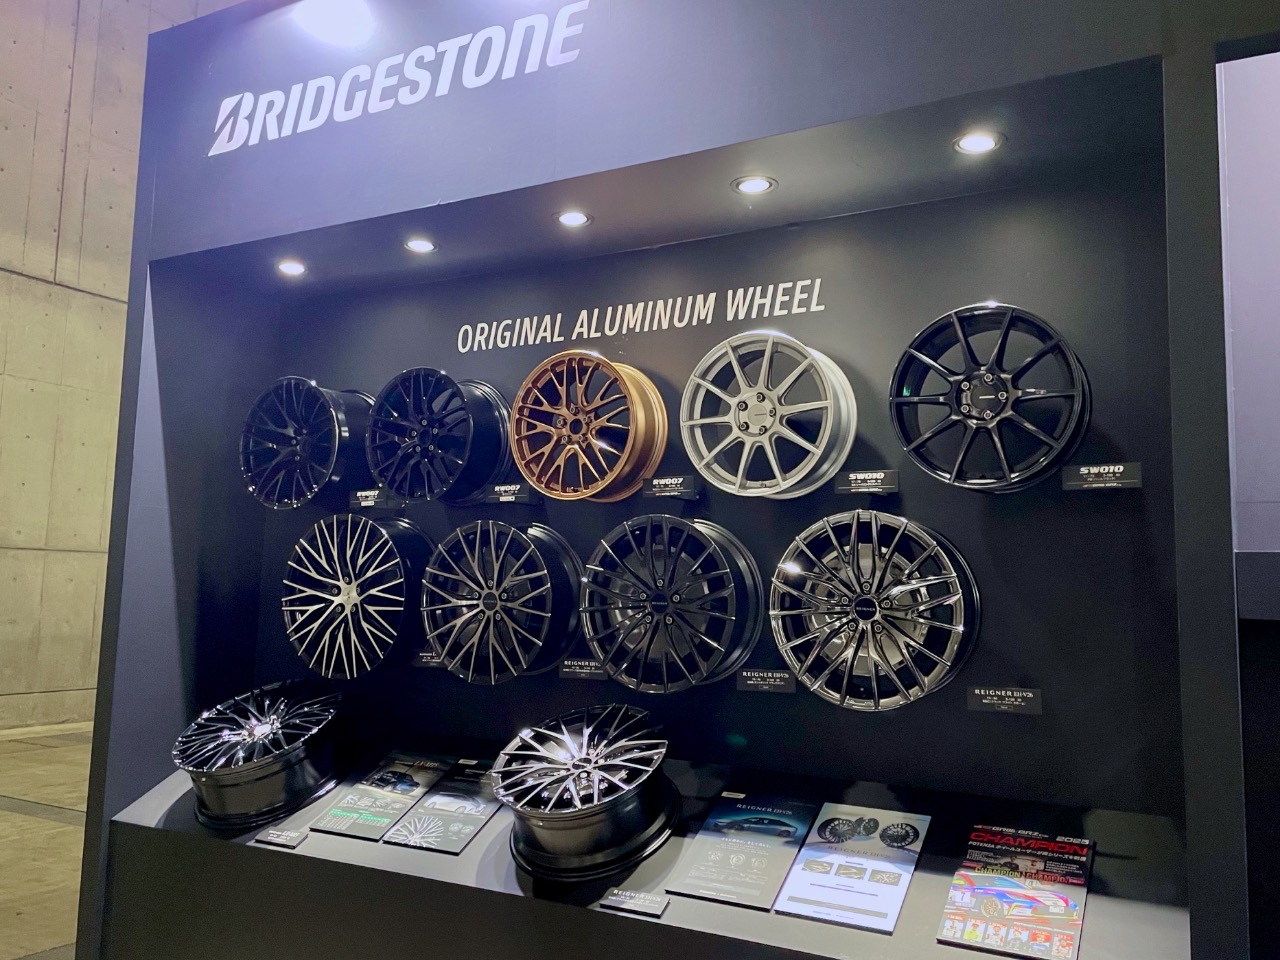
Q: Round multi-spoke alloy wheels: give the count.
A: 11